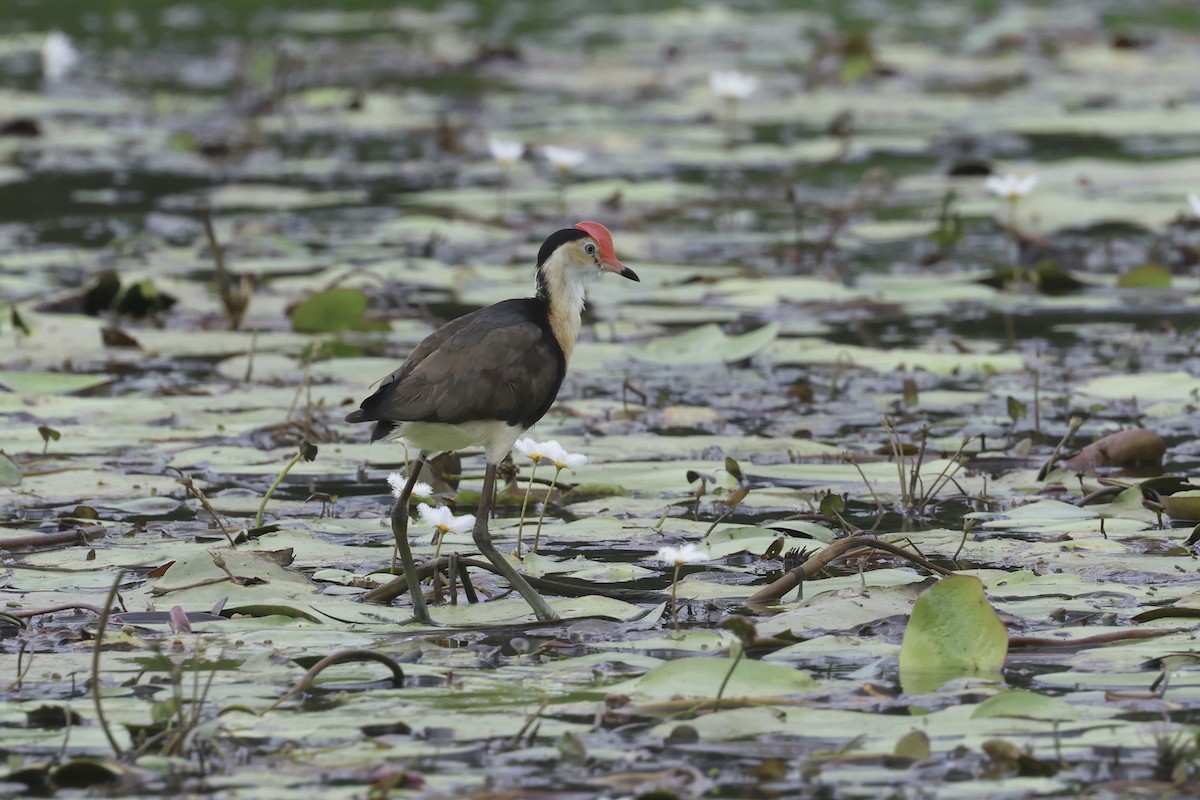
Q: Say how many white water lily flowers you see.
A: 11